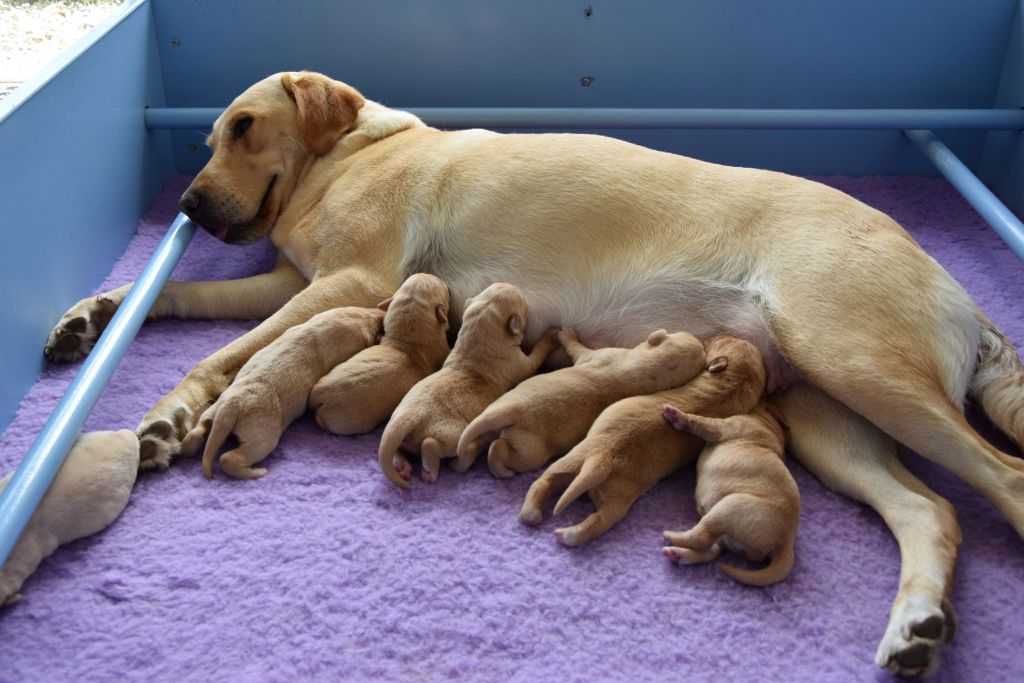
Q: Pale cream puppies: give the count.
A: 1